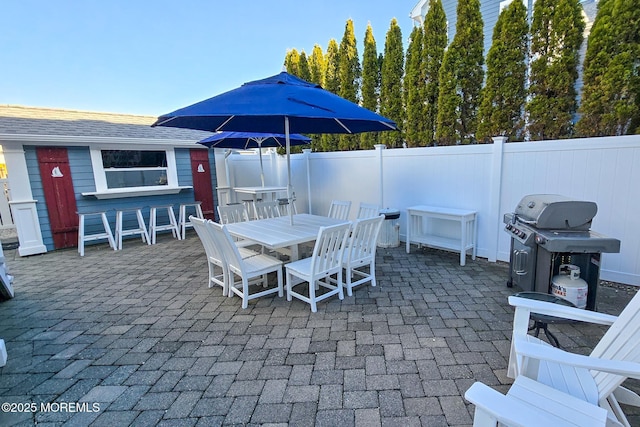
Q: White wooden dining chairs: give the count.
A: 8